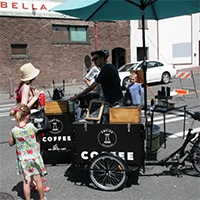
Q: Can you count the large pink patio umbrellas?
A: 0